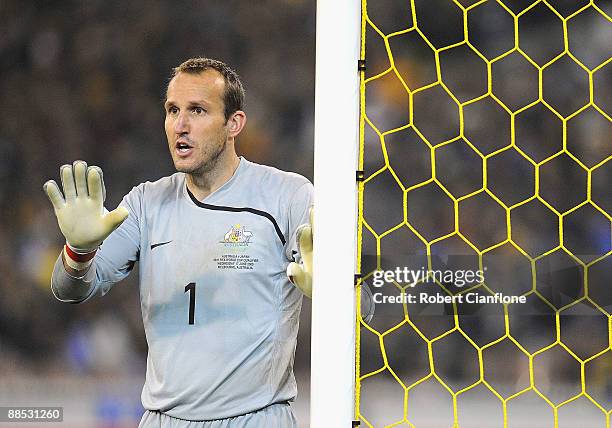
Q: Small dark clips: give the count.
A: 4